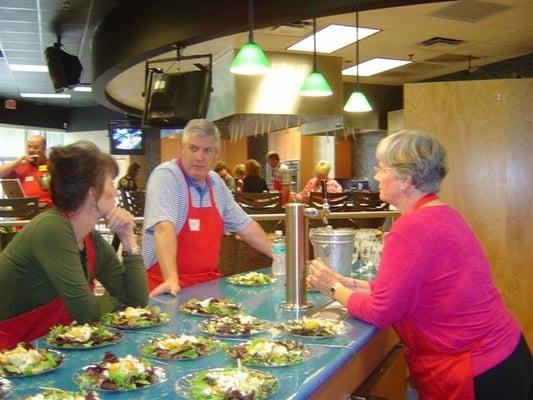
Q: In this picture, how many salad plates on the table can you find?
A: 13